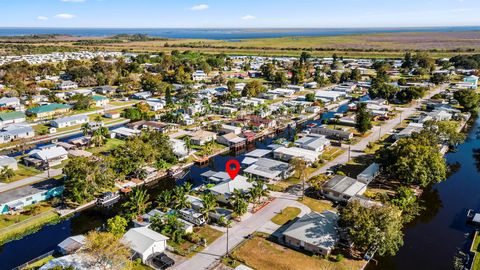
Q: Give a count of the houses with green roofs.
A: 3